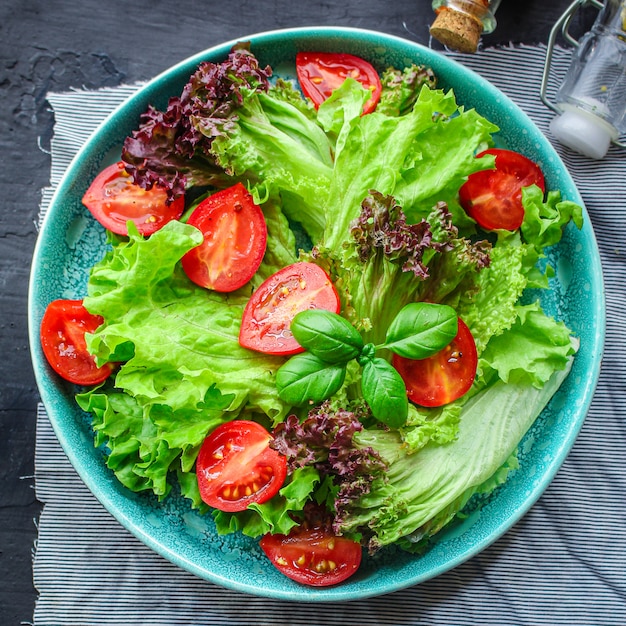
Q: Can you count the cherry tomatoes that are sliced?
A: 9